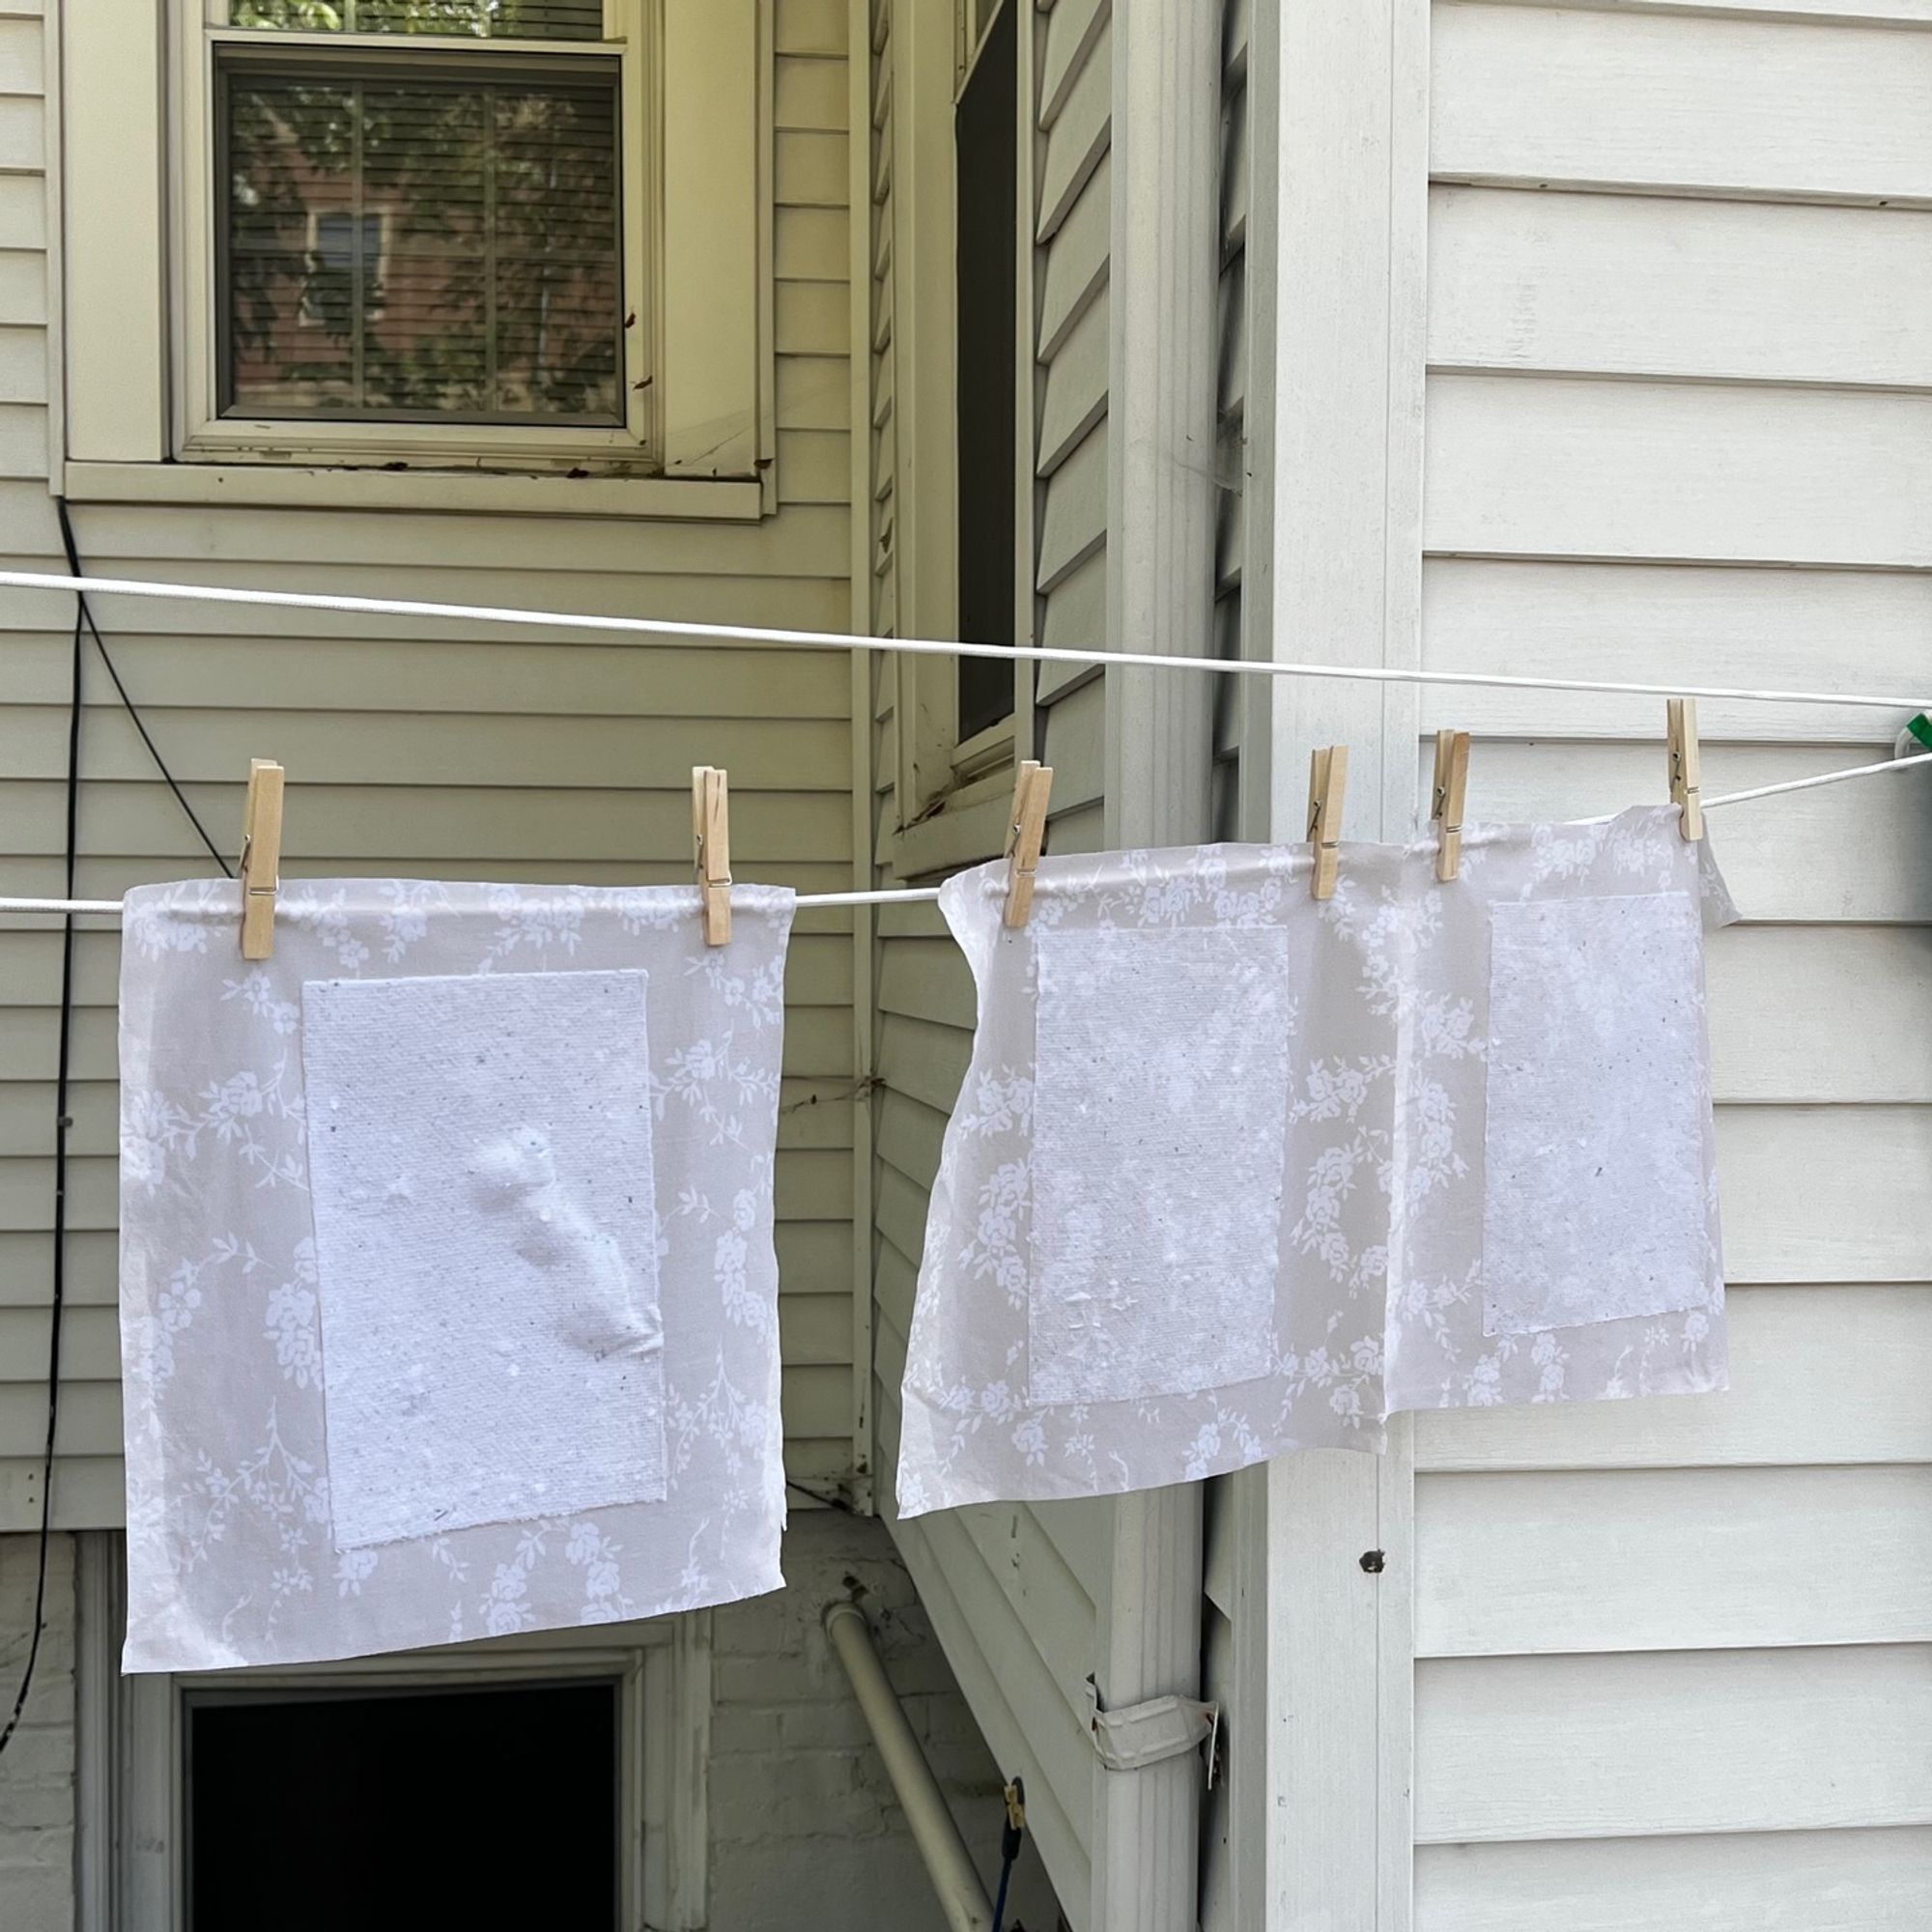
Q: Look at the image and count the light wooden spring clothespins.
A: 6